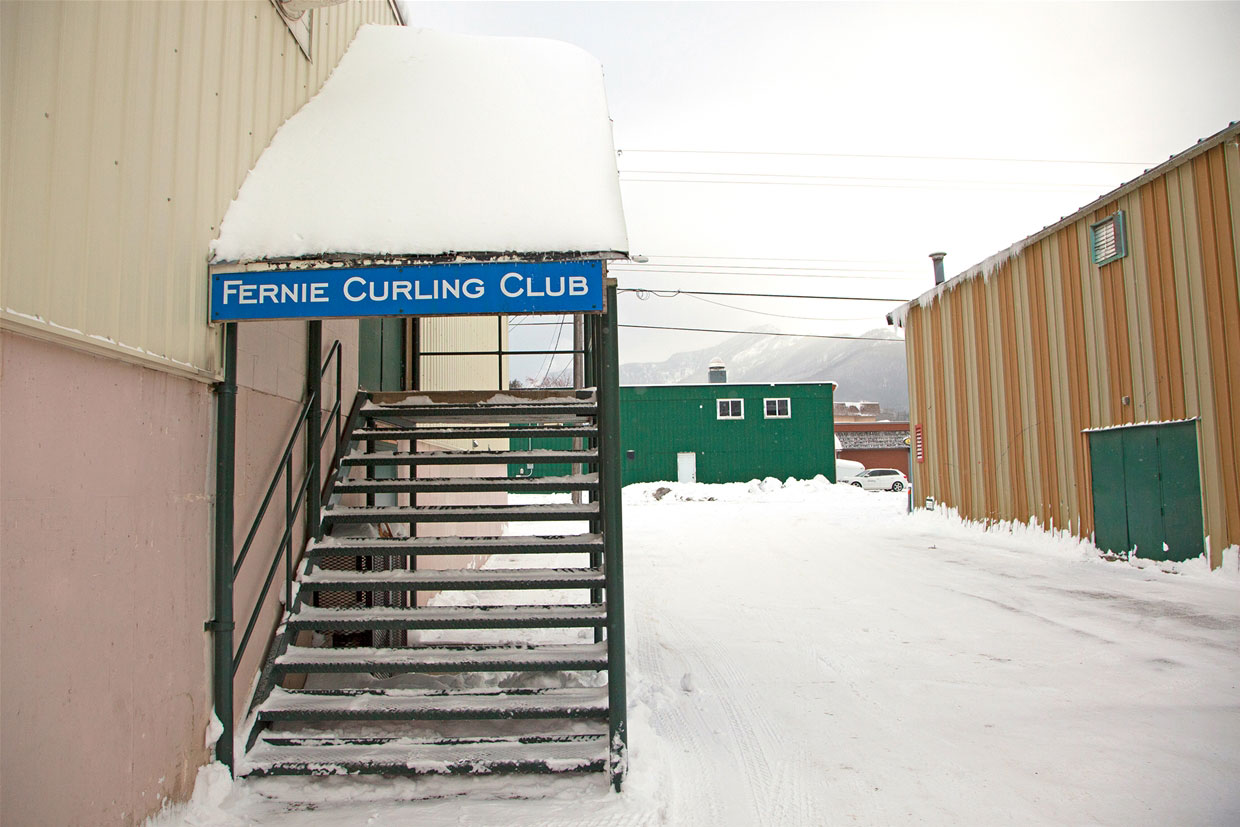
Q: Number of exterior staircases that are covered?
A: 1